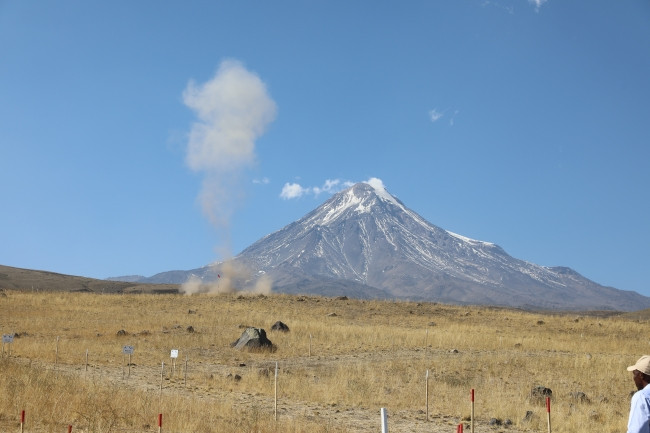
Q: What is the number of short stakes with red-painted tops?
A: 6